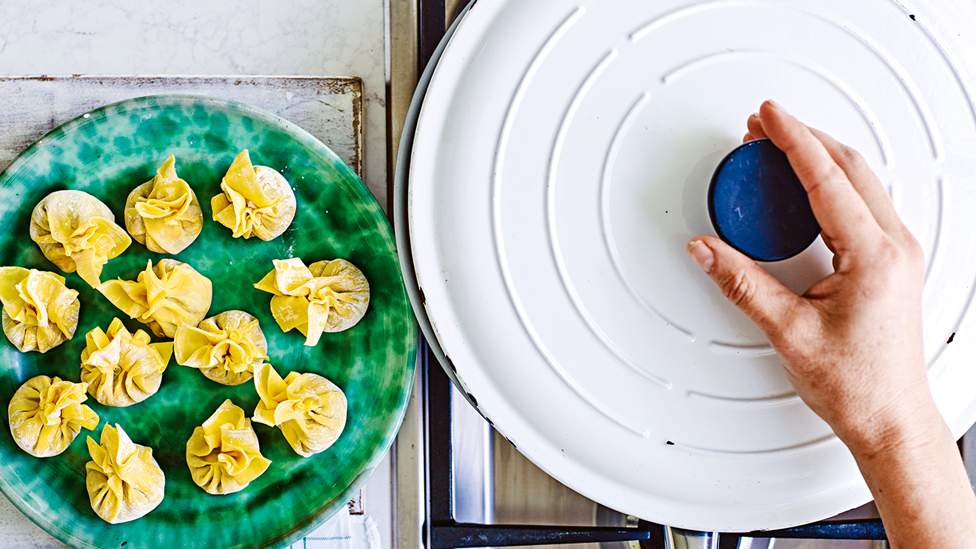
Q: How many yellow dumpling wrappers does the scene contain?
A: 12